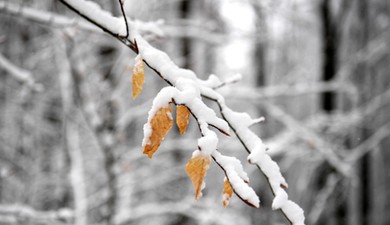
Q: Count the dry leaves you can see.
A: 5